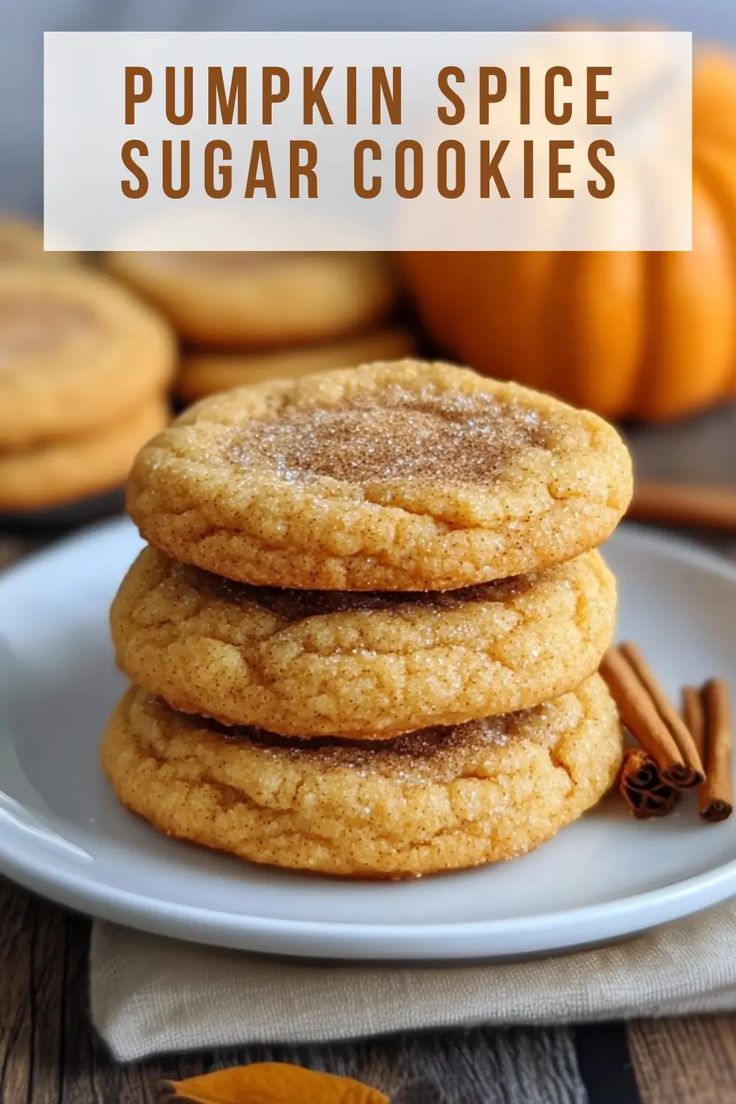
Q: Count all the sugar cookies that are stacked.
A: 3